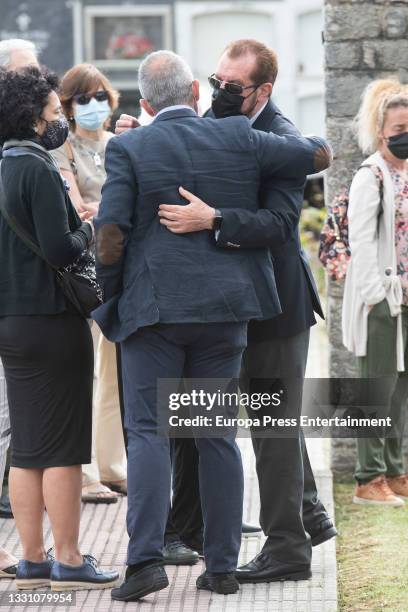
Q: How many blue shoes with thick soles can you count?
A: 2